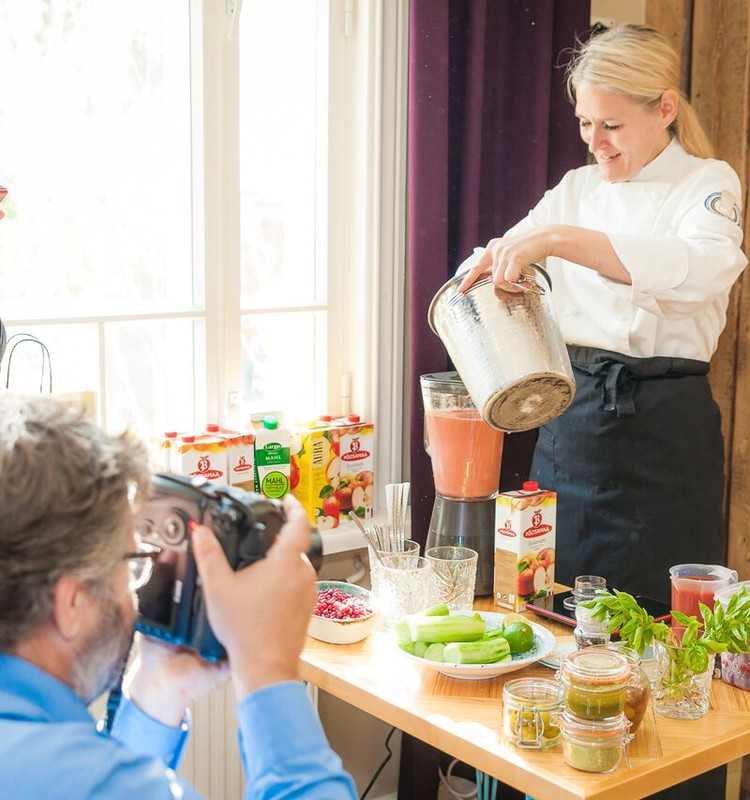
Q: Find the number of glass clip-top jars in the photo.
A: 3